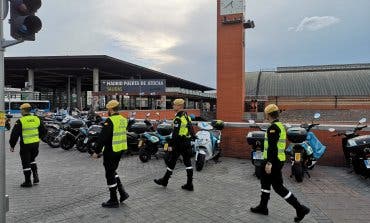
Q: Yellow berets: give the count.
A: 4